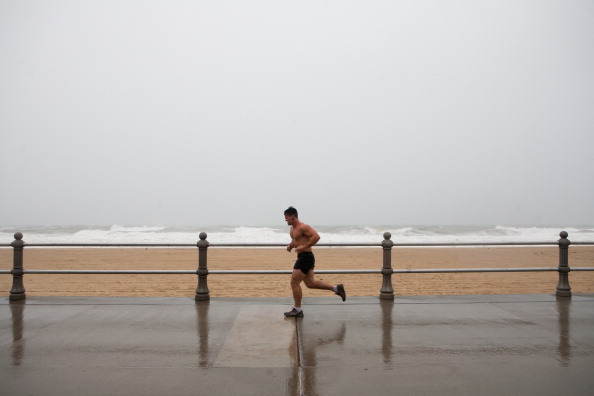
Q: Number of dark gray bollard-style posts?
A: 4